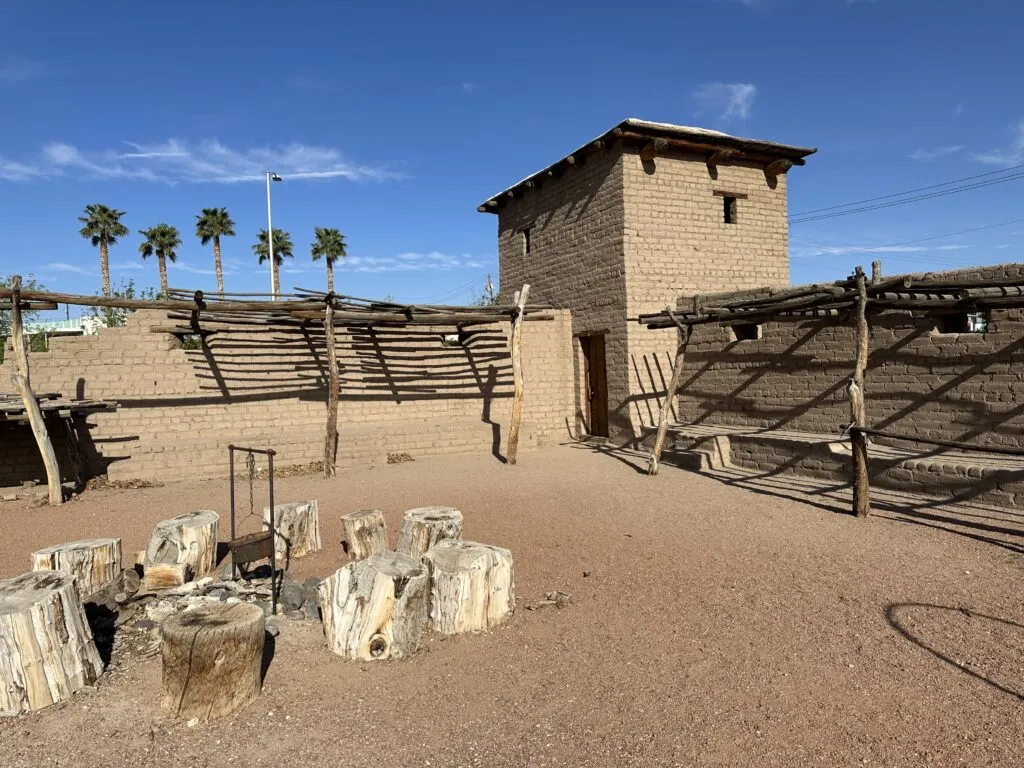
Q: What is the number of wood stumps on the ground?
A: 9